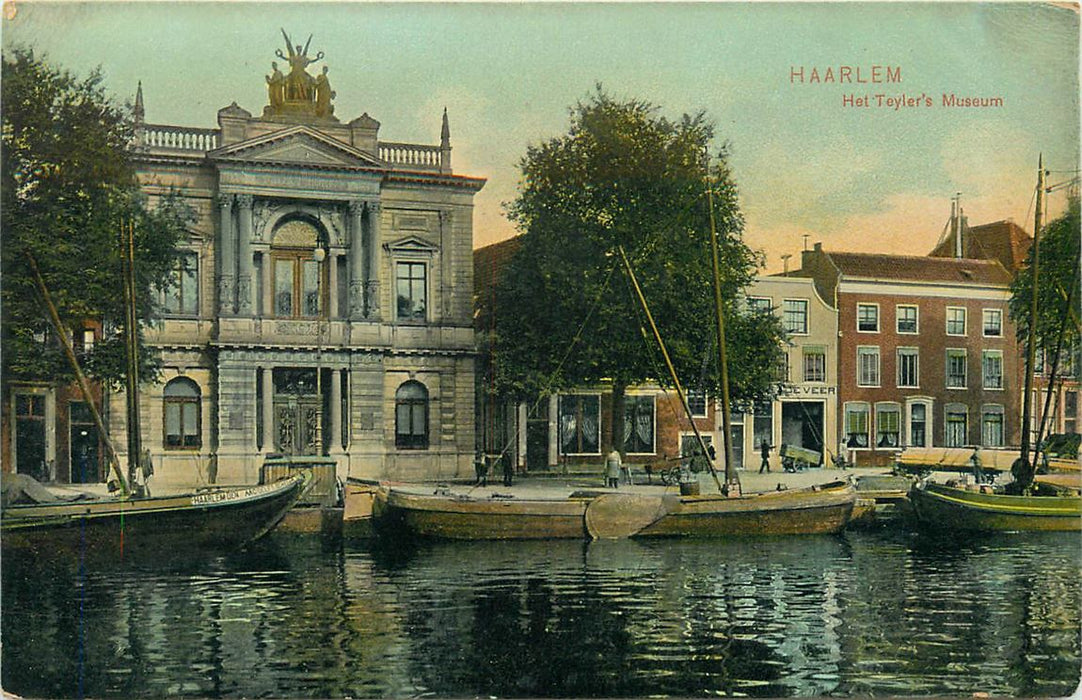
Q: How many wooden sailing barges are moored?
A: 3